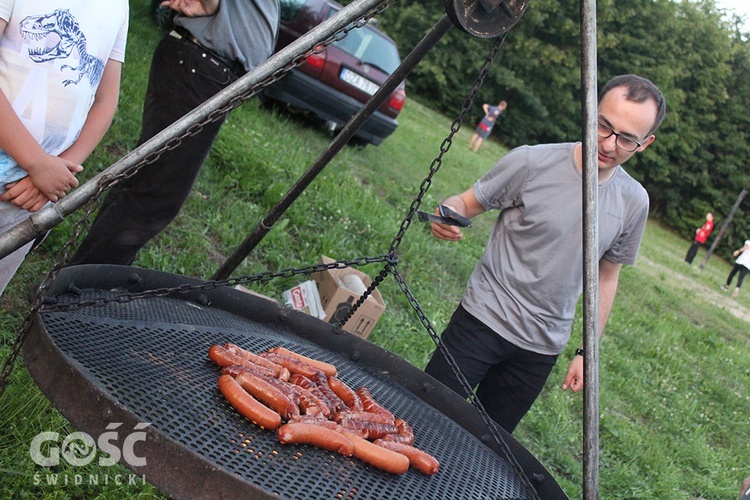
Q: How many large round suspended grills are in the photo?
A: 1